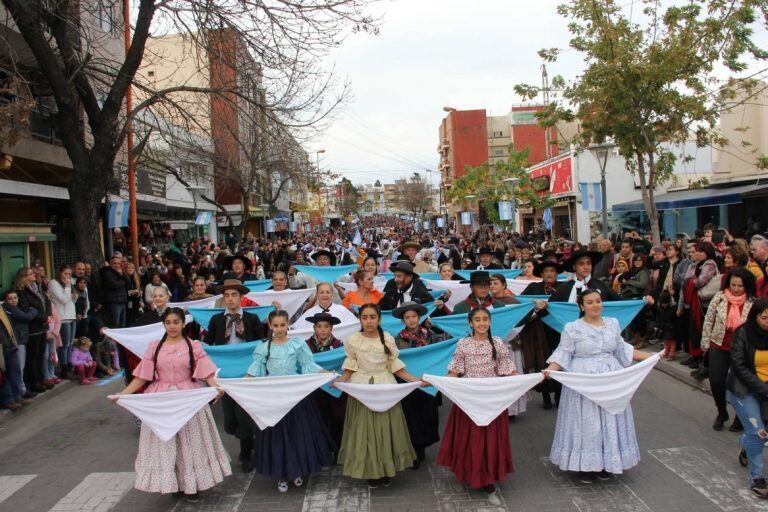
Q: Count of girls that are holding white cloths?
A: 5